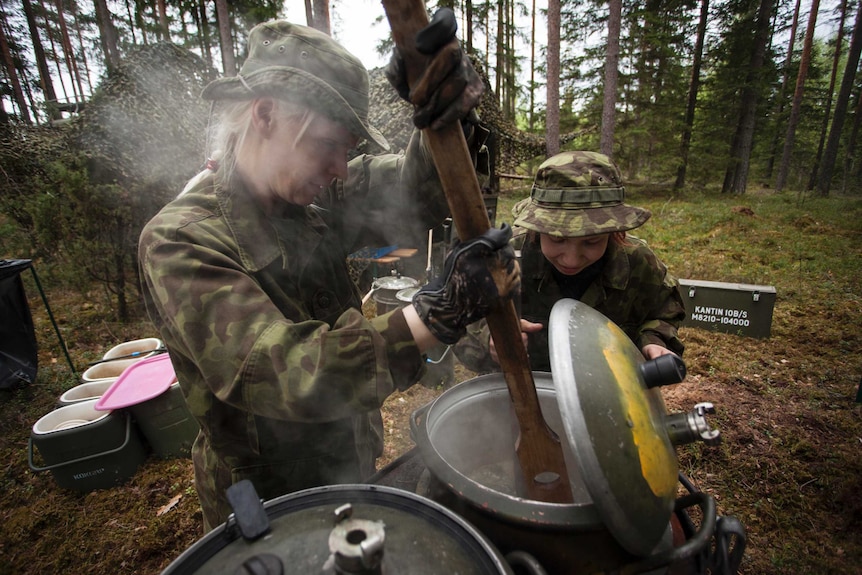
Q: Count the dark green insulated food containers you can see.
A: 5